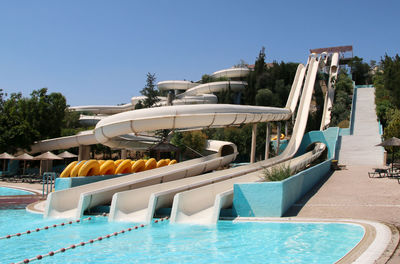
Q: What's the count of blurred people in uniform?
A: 0